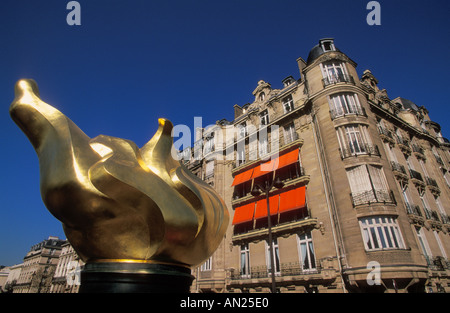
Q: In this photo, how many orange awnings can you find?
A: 6